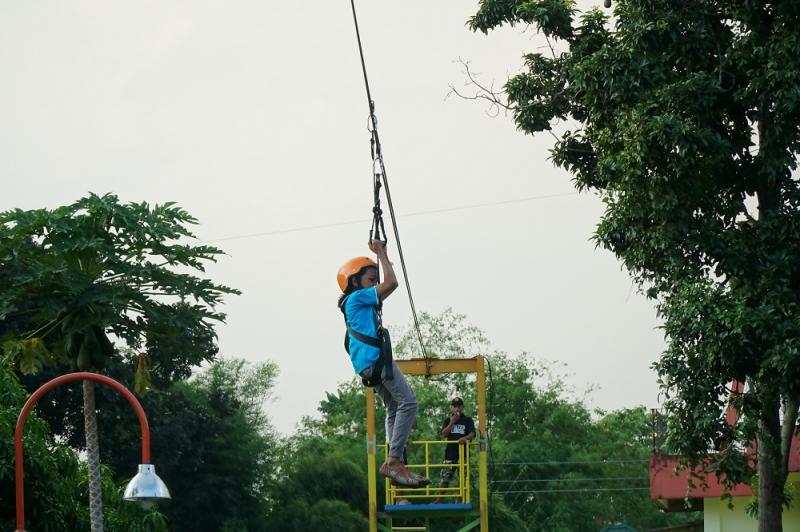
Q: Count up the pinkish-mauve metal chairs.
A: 0